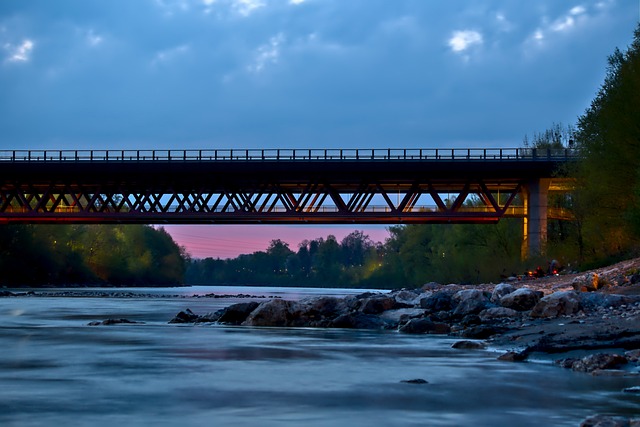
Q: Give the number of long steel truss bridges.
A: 1